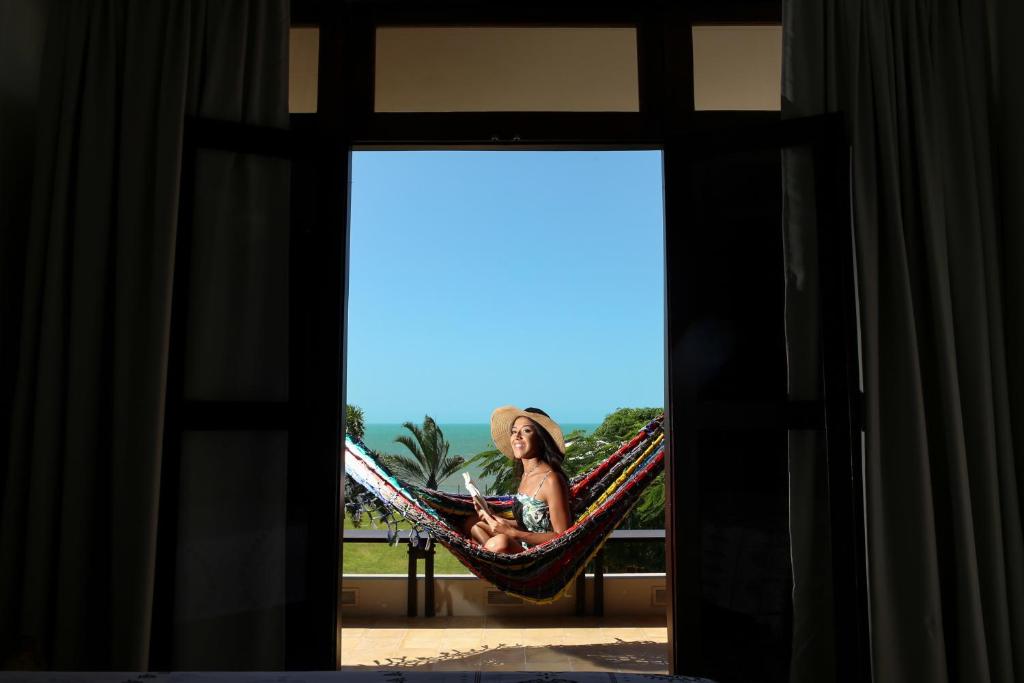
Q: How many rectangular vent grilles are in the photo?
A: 3